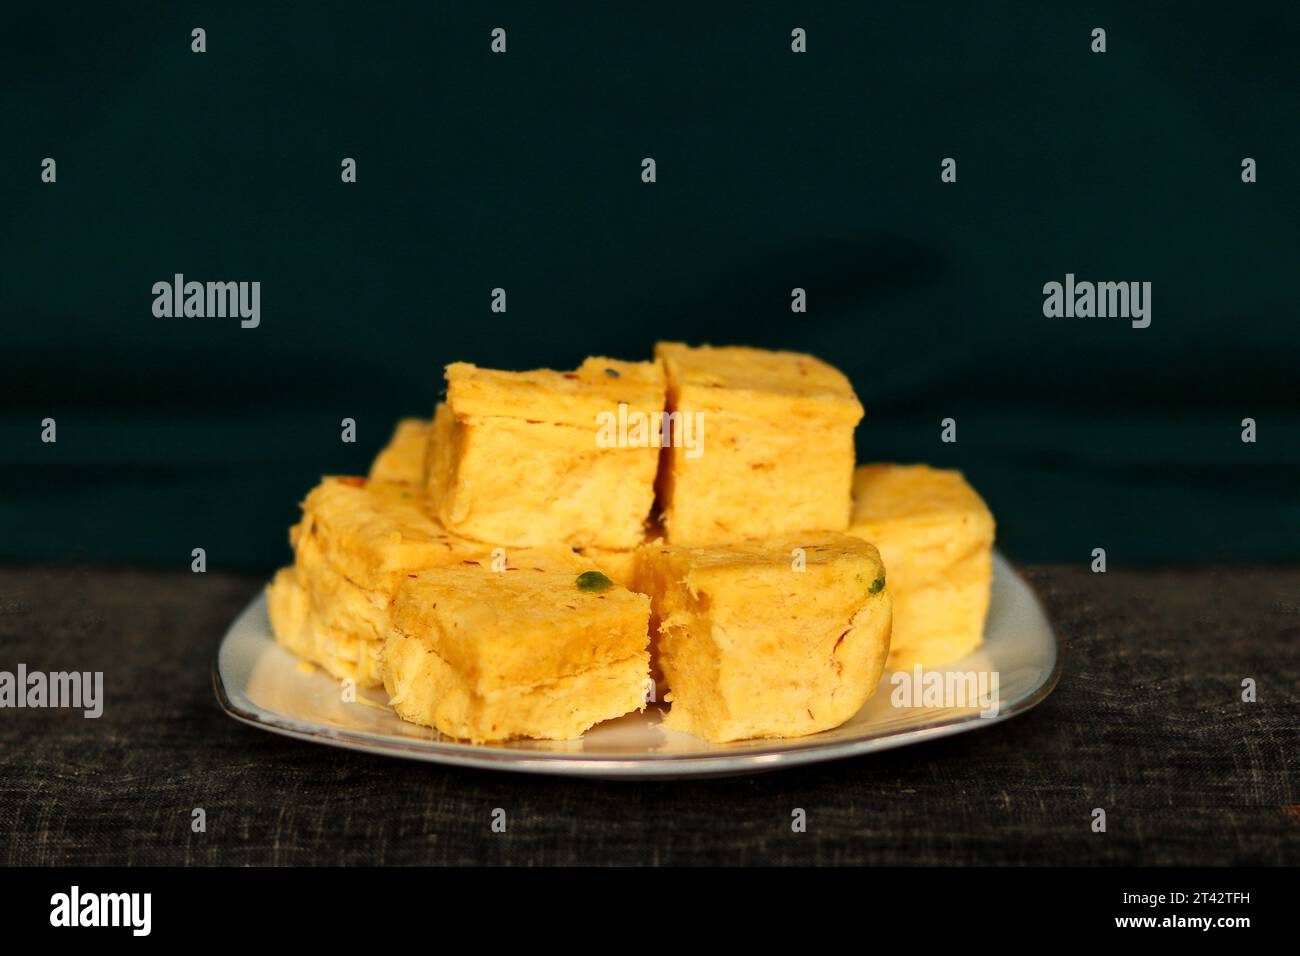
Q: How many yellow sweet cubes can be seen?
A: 7